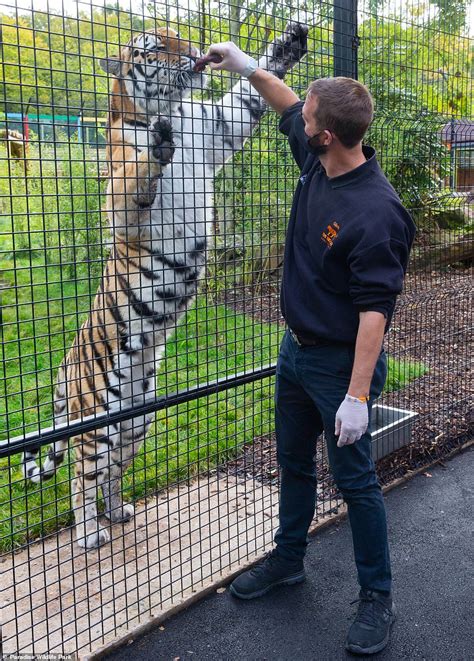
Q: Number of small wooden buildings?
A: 1